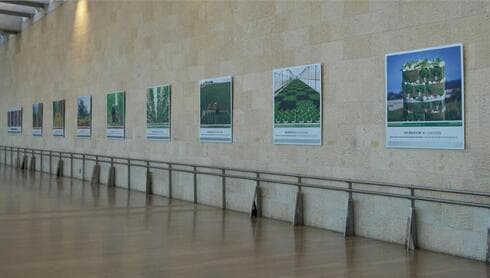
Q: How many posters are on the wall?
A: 9